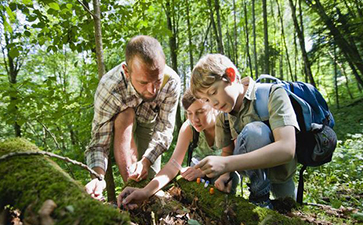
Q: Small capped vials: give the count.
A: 4